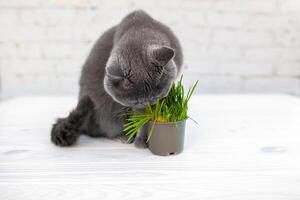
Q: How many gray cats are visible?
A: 1